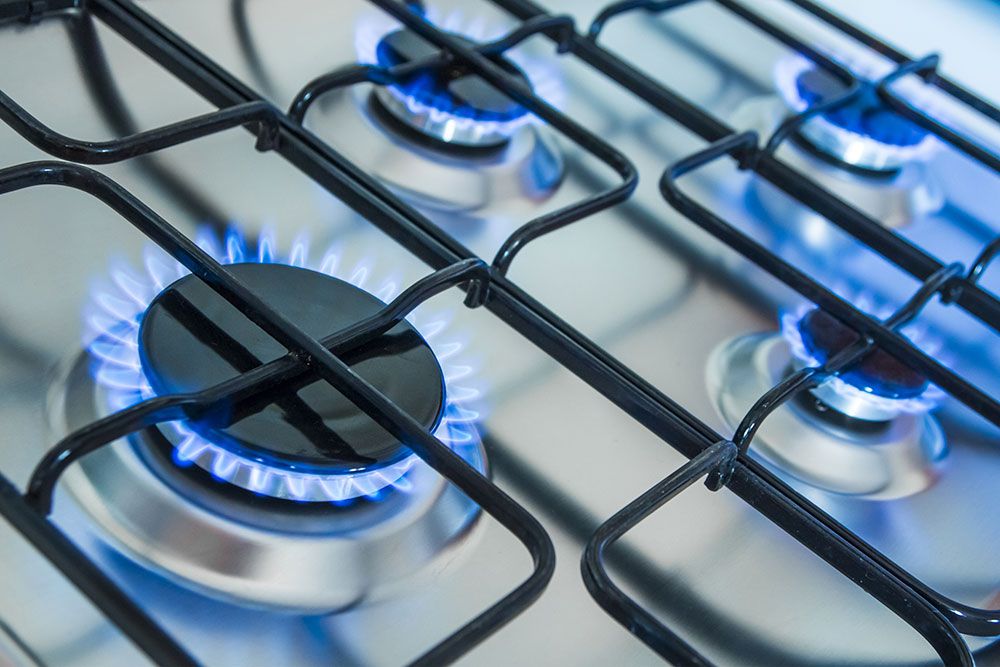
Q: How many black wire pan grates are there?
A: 3